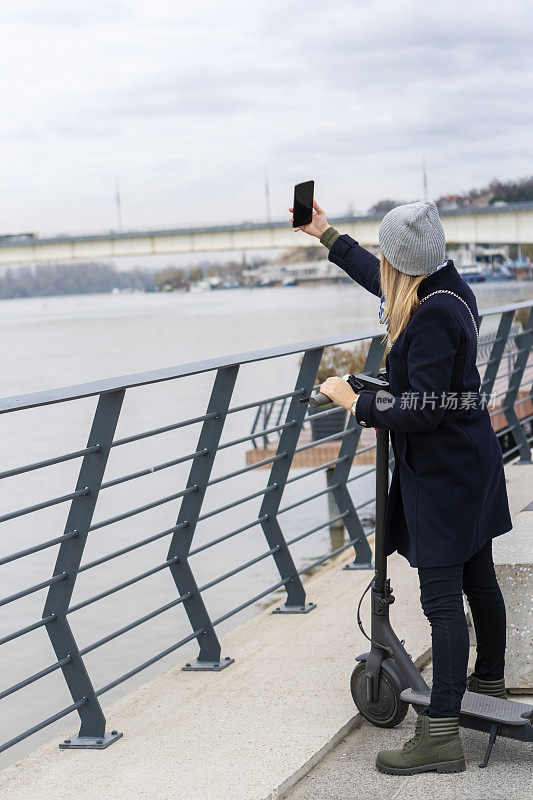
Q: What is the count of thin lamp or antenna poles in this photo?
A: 3